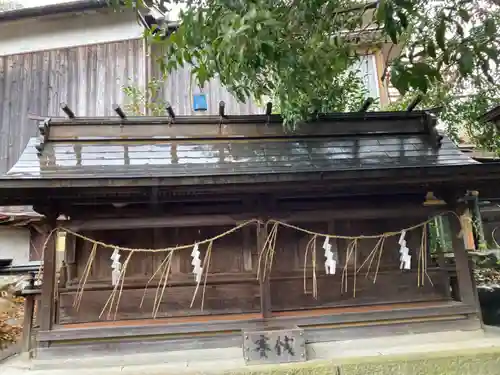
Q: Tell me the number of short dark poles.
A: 7